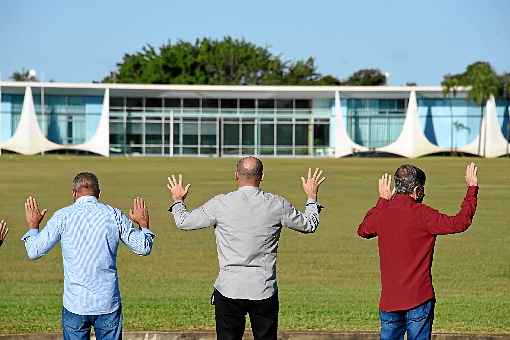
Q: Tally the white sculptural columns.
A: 5